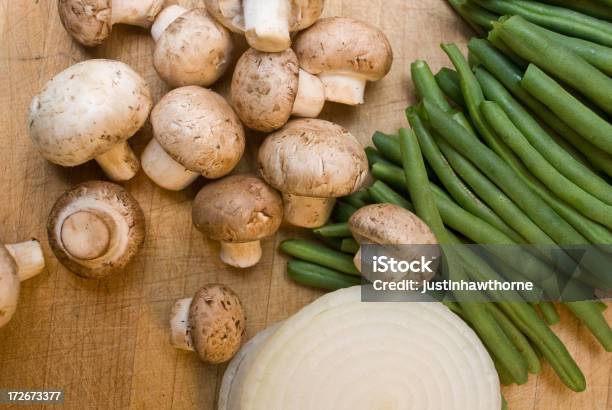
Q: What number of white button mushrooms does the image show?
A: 13